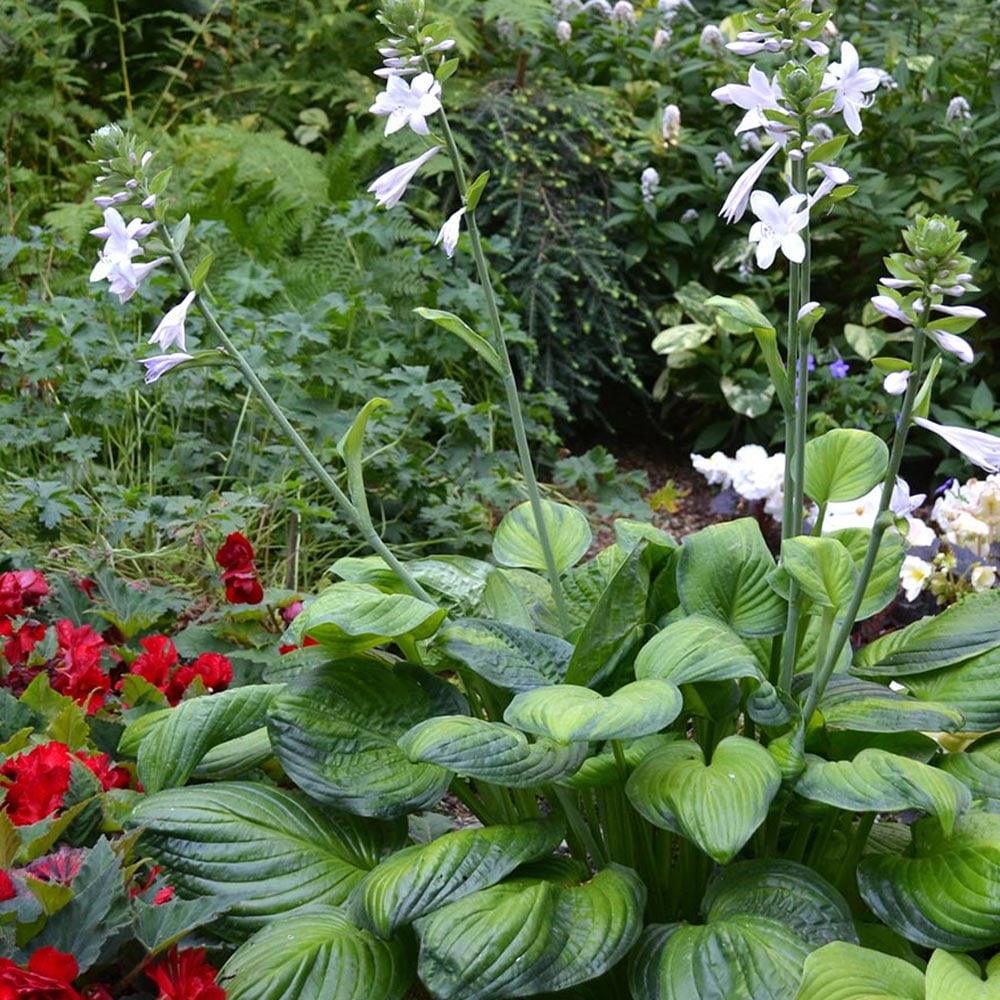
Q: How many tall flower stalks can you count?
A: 5